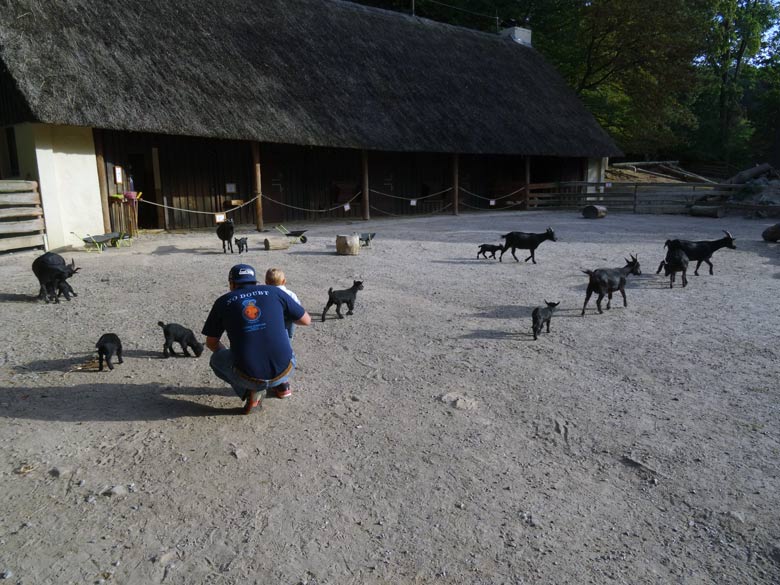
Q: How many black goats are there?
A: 13